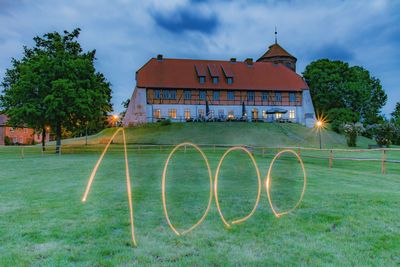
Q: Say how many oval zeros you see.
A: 3